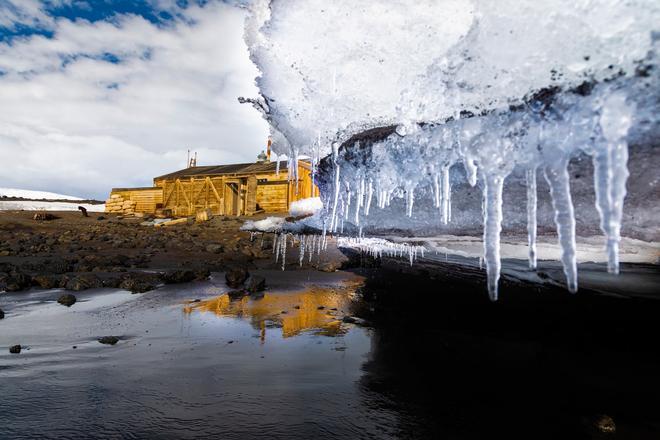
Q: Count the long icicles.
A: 4